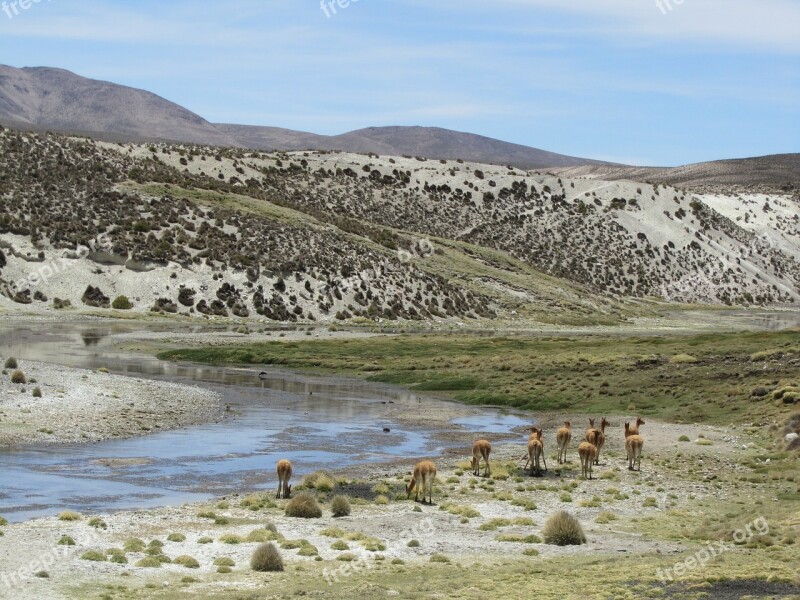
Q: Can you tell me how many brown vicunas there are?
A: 11